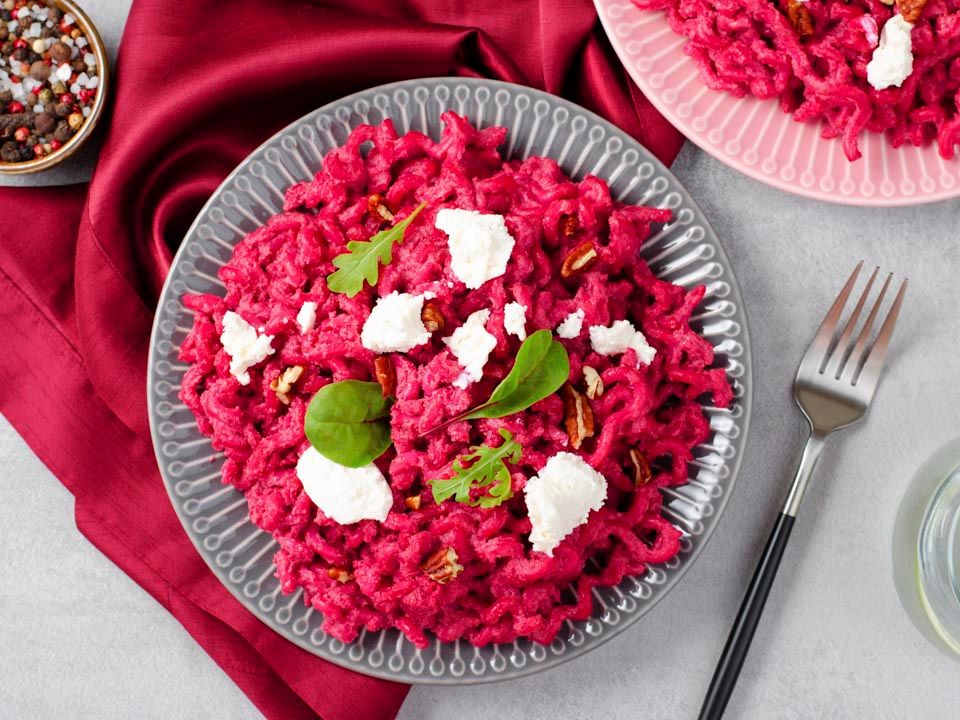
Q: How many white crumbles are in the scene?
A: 11